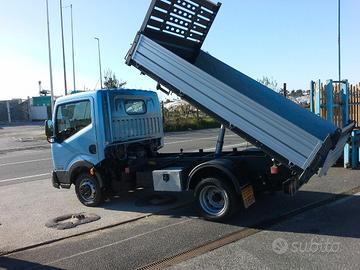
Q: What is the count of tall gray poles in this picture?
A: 5